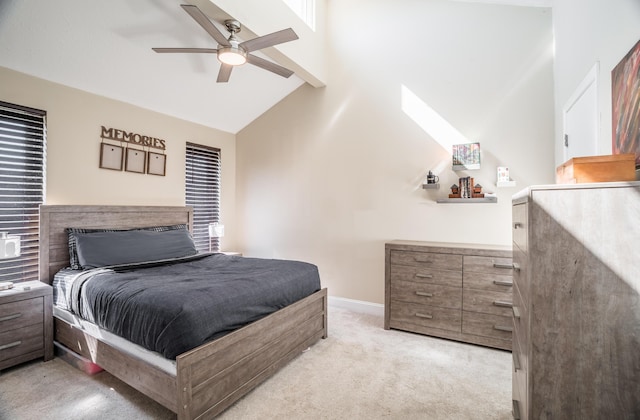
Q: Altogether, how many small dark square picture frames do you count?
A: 3